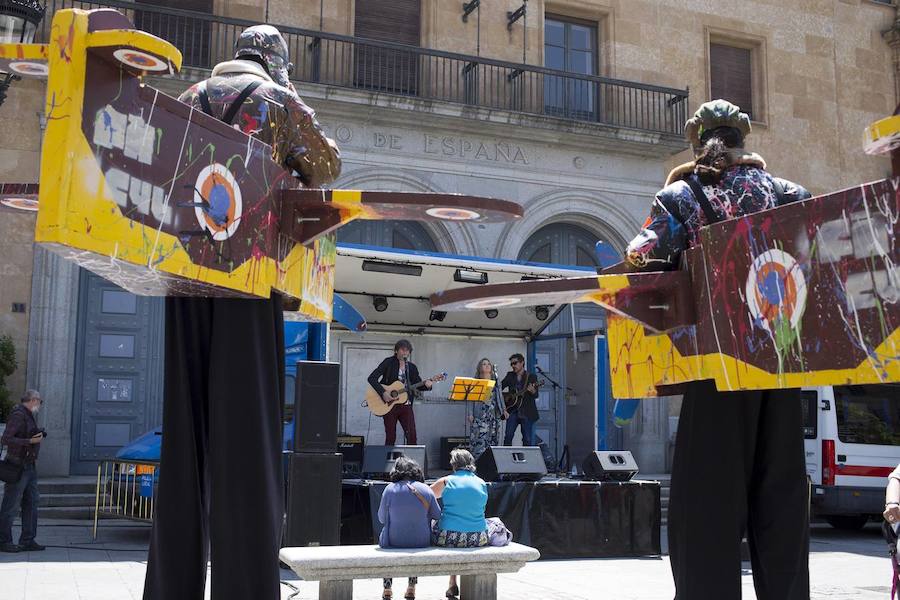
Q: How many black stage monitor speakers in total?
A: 3